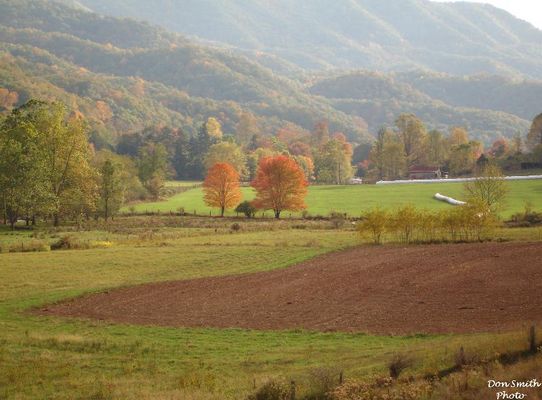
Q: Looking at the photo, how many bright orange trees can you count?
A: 2